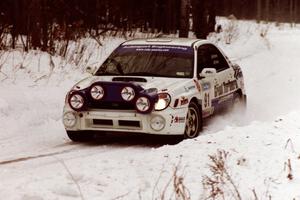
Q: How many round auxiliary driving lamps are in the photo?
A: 4